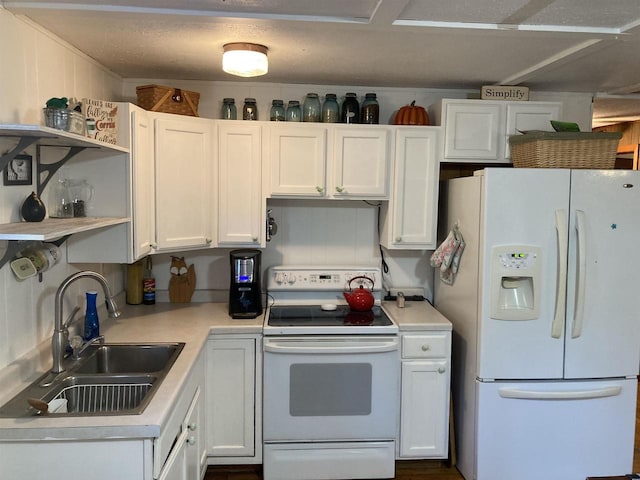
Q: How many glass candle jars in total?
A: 8